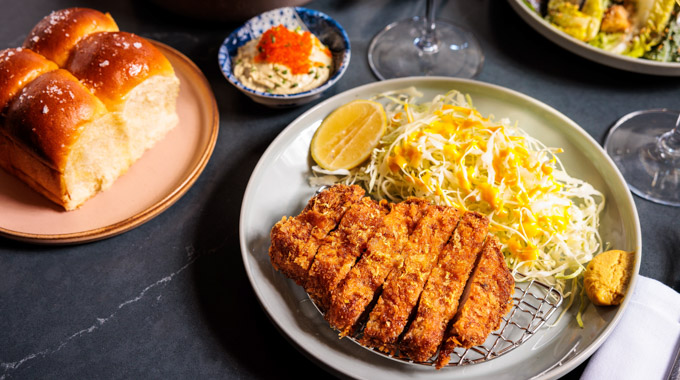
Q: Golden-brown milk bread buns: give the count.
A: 4